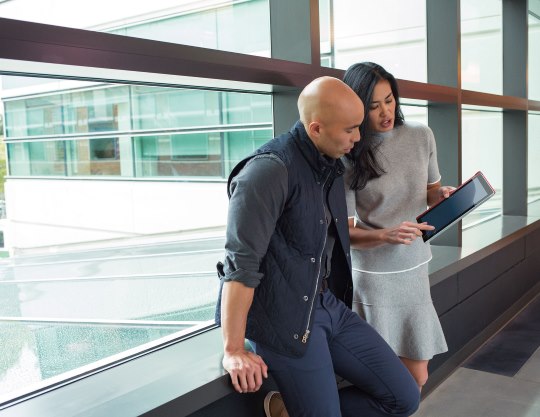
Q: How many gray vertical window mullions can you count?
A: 3